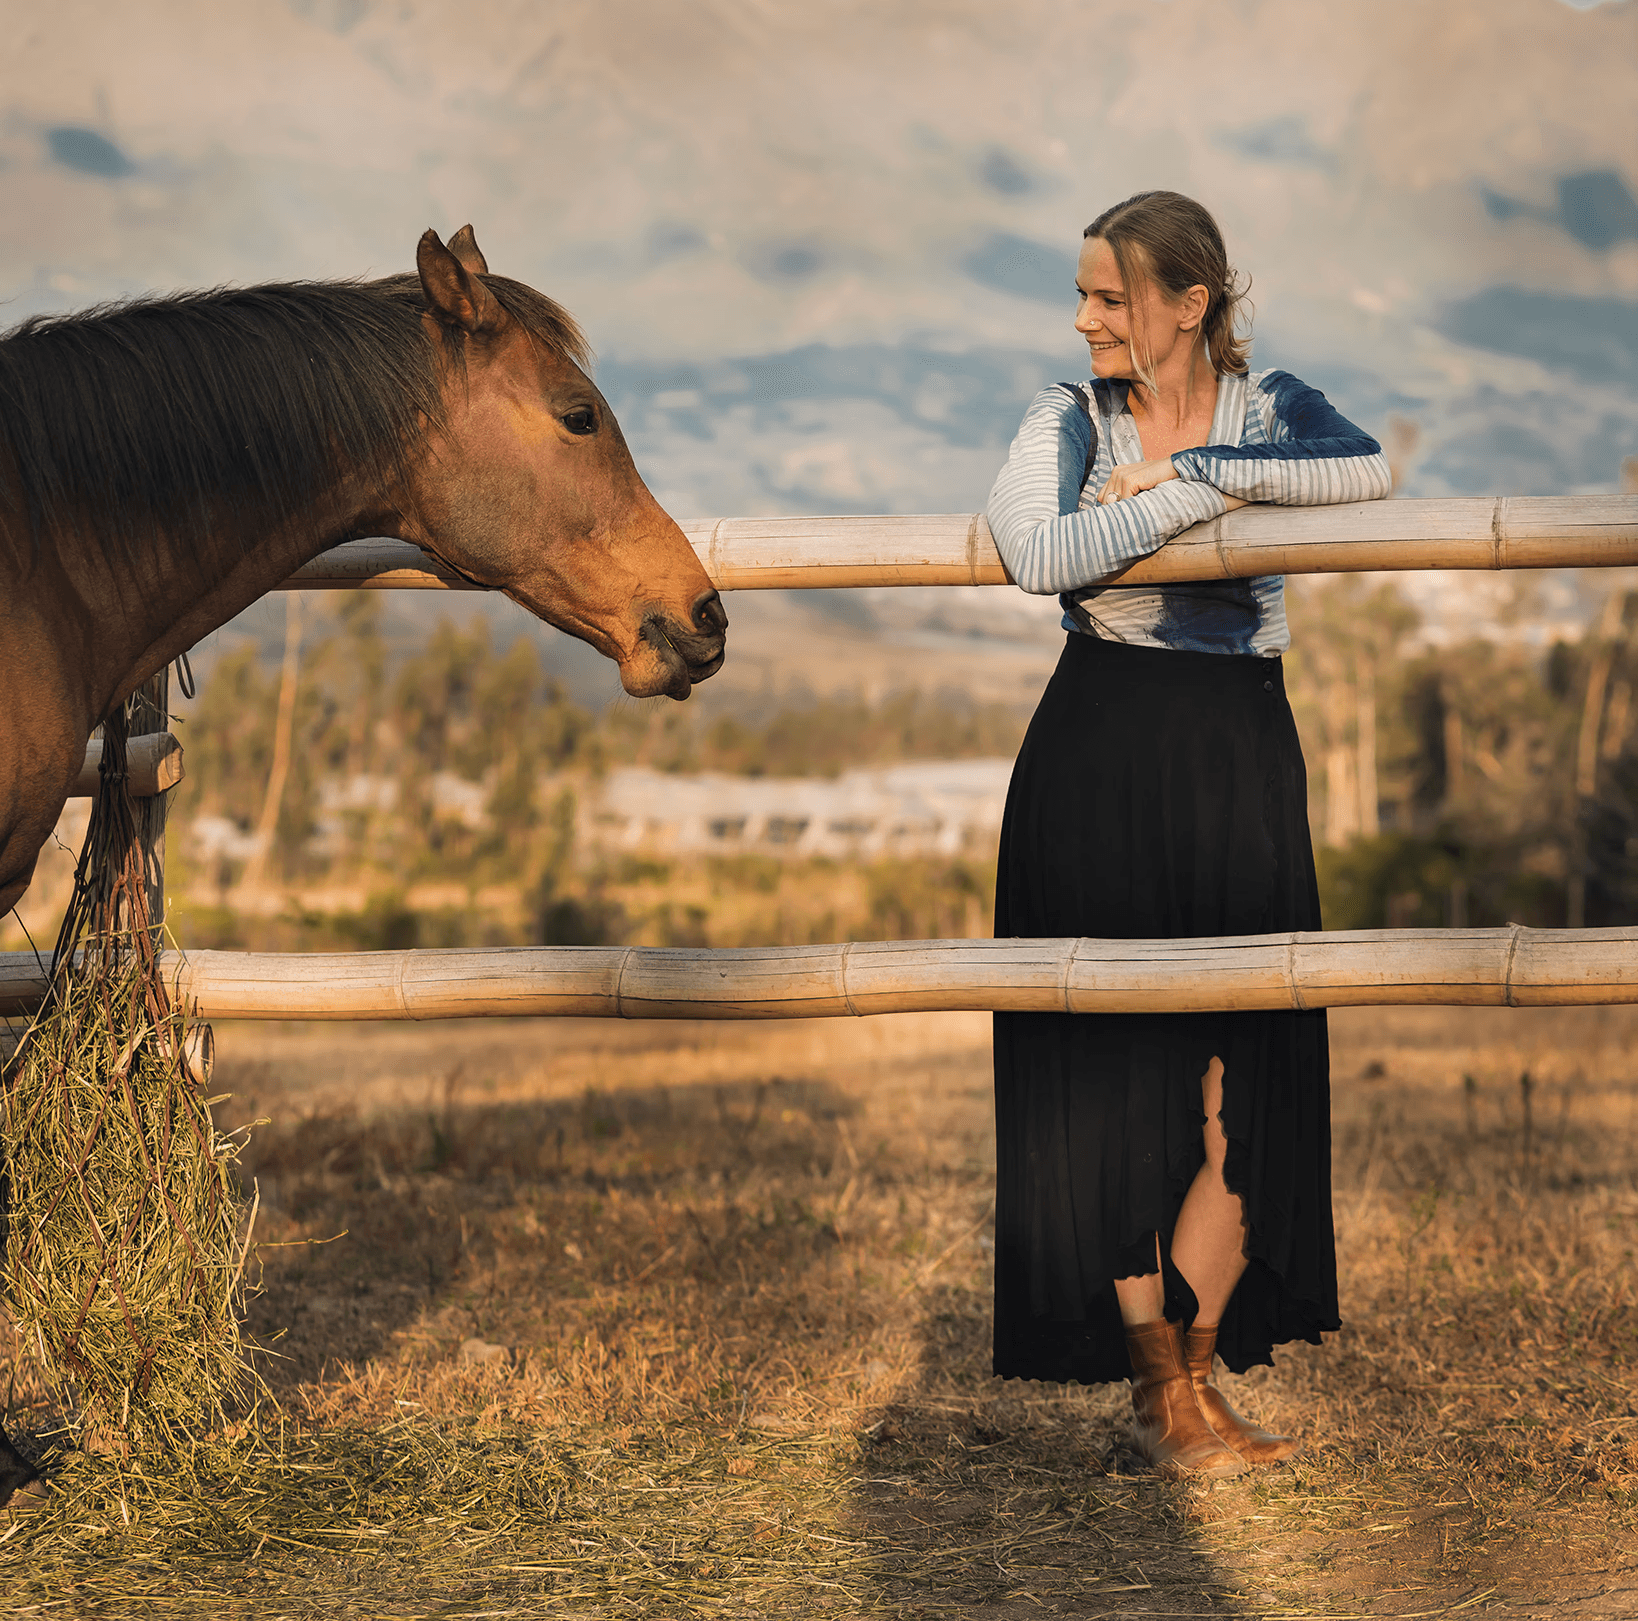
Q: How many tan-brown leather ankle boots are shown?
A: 2